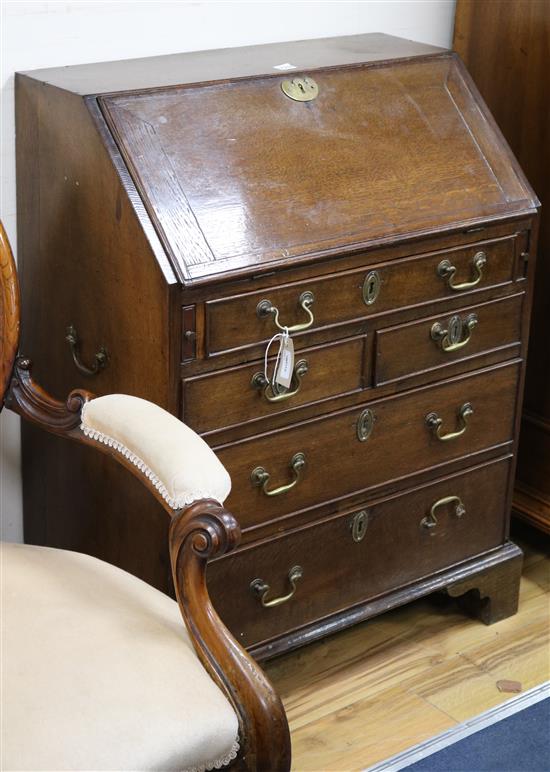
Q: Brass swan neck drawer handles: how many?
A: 8